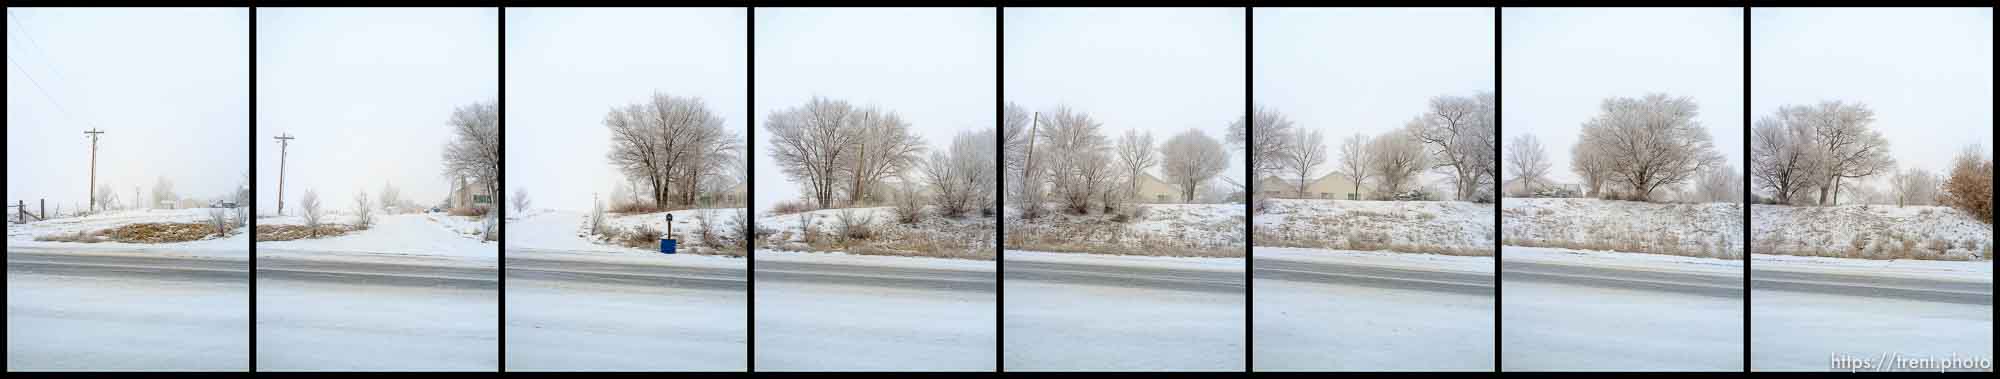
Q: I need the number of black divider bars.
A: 7